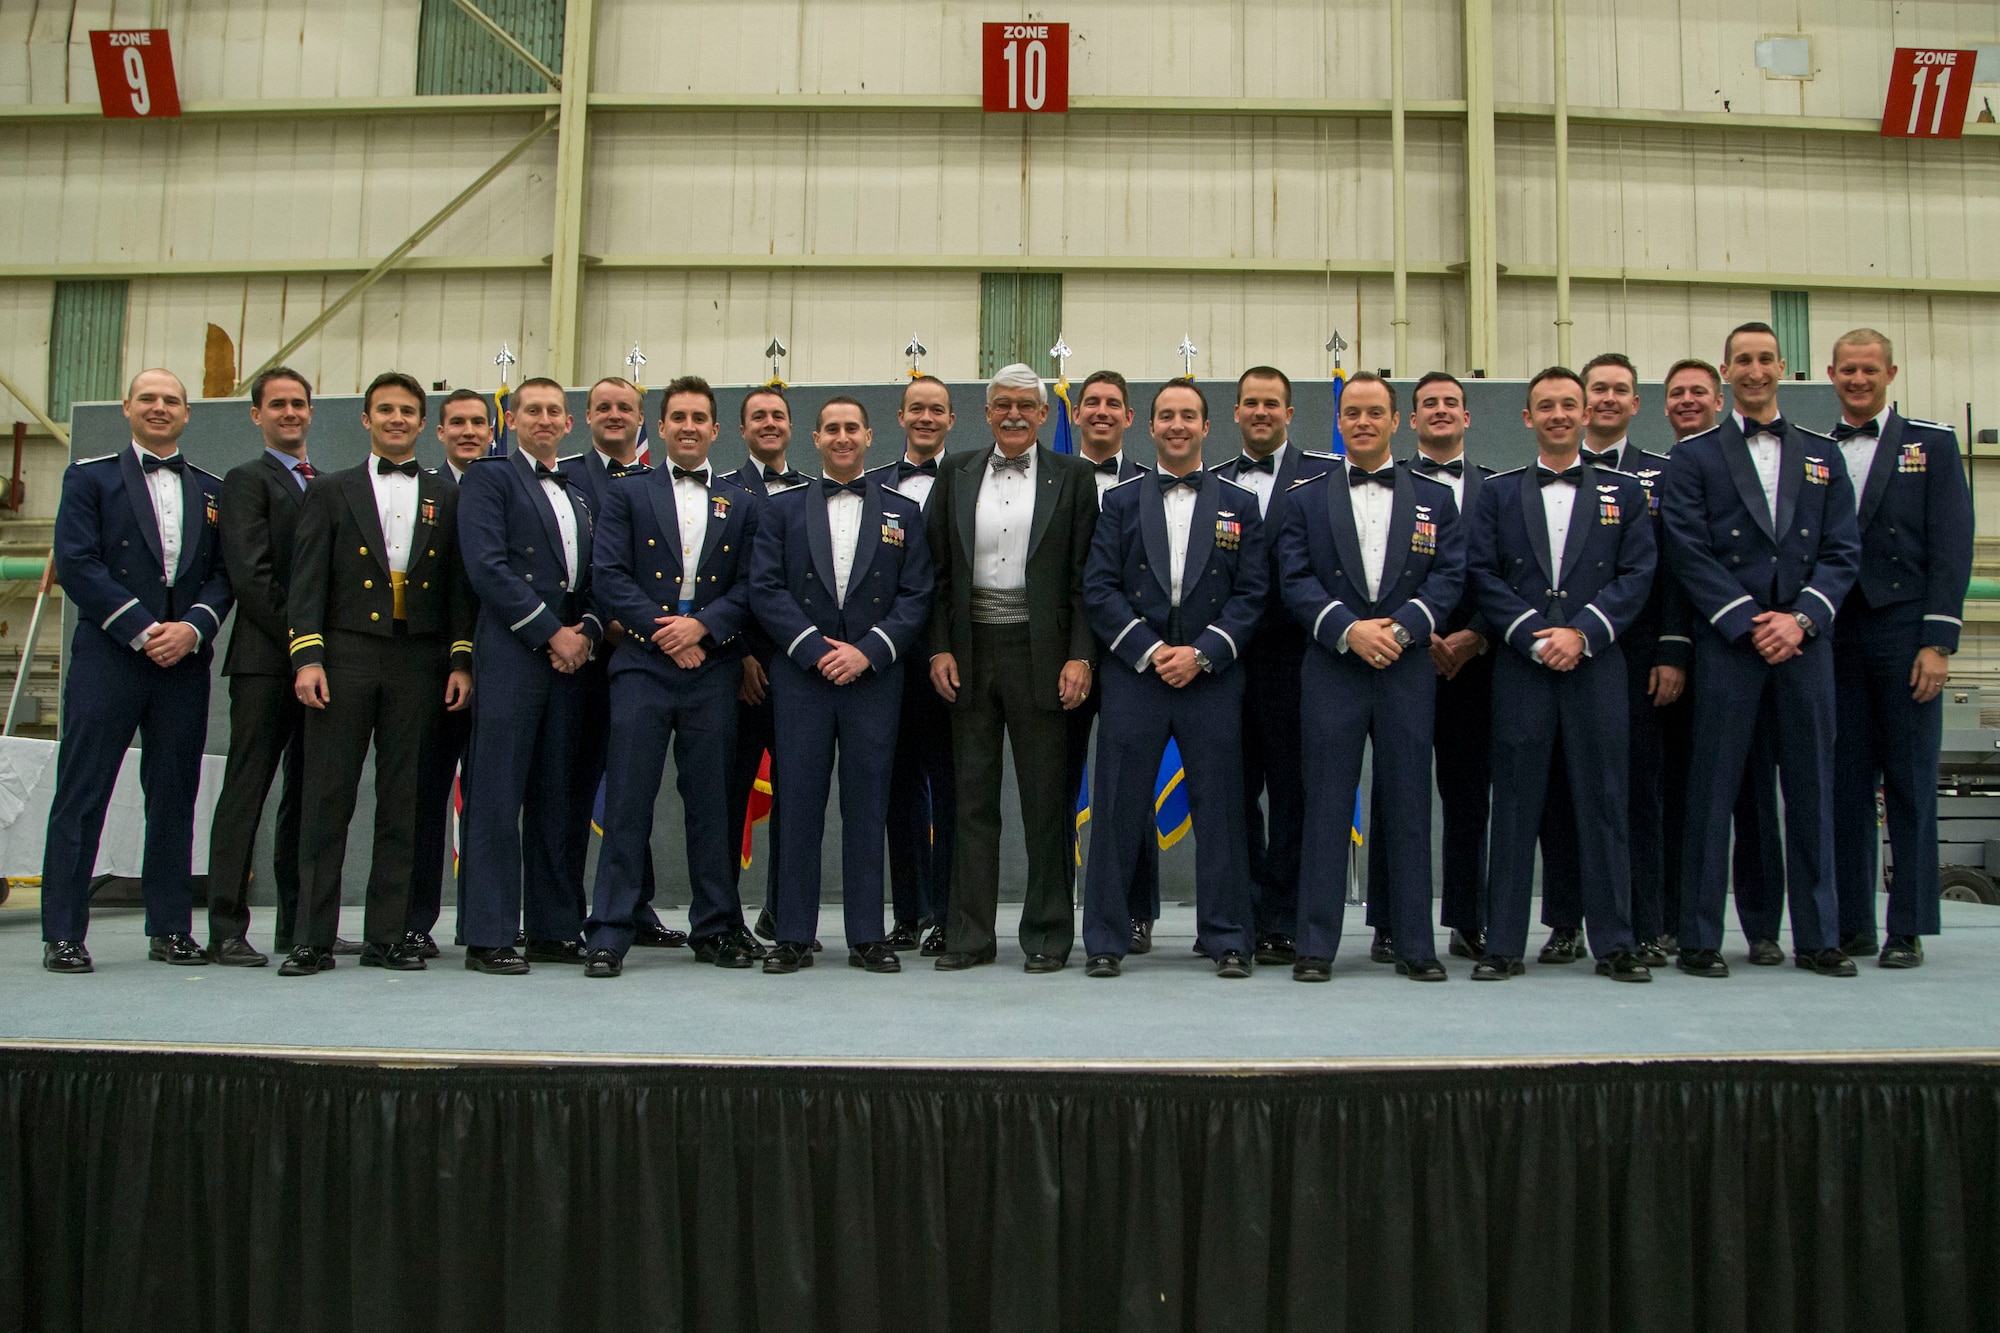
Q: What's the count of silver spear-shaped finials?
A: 7